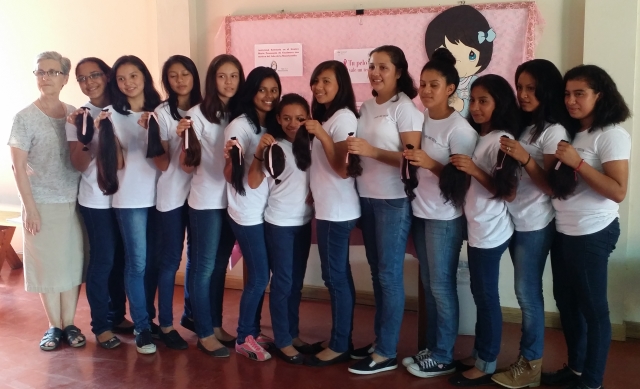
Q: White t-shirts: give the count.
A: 12